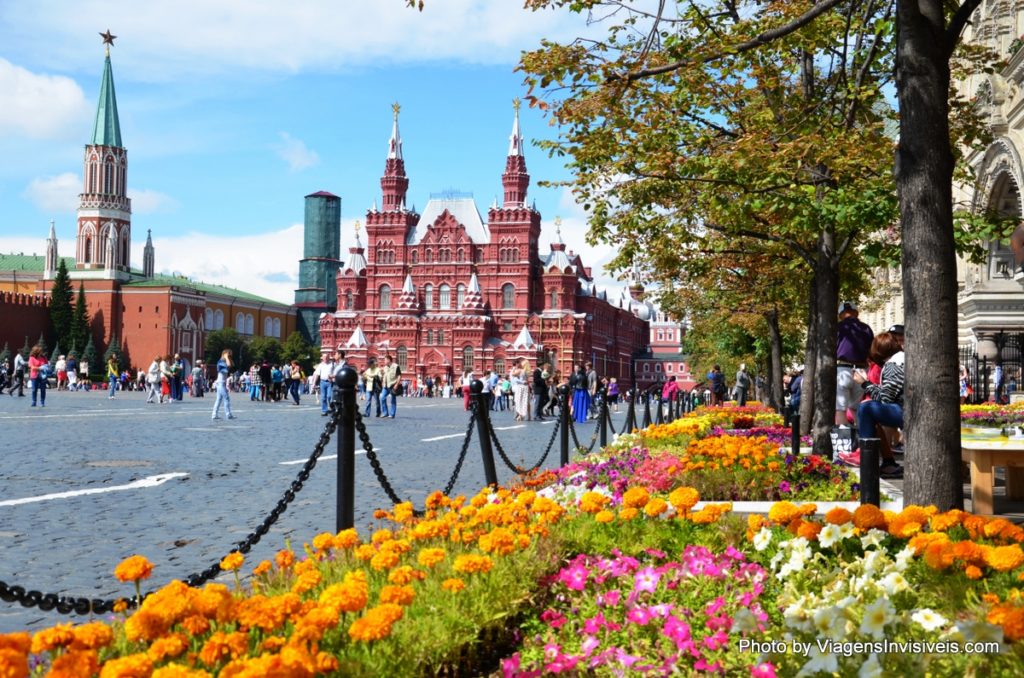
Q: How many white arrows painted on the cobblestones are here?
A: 1